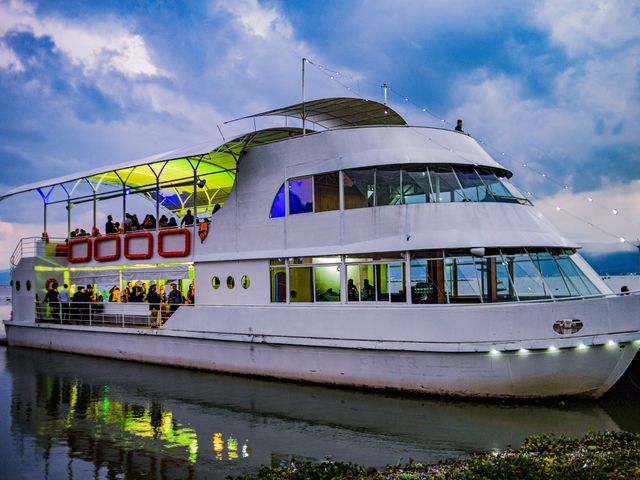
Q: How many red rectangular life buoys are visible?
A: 4